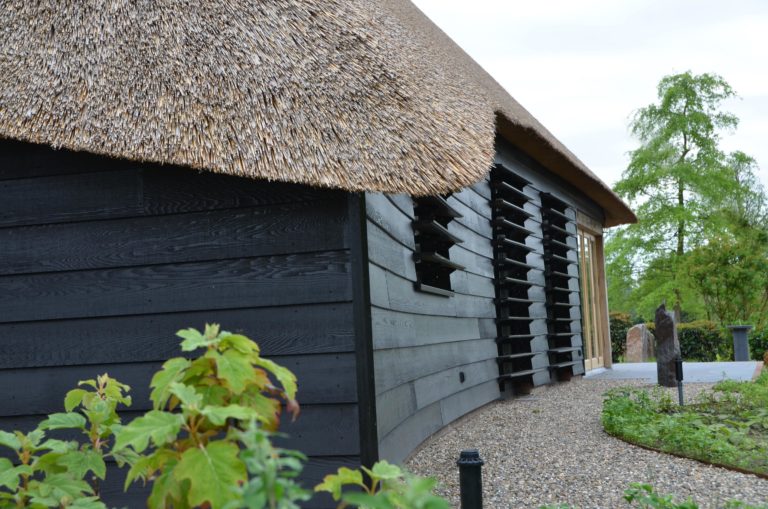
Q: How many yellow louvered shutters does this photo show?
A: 0